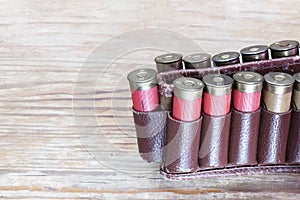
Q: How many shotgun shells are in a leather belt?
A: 11